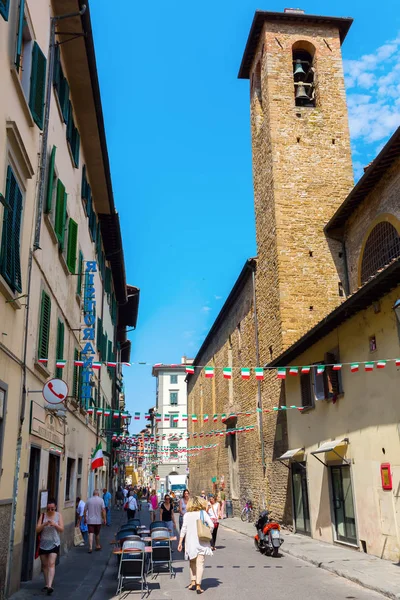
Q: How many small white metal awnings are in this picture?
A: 2